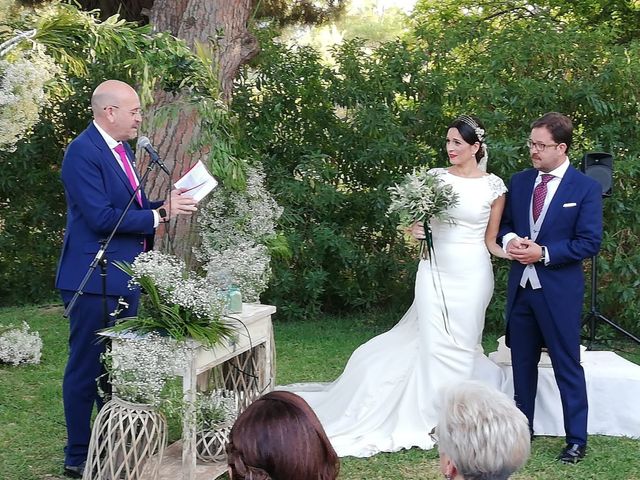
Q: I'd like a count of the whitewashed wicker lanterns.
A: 3